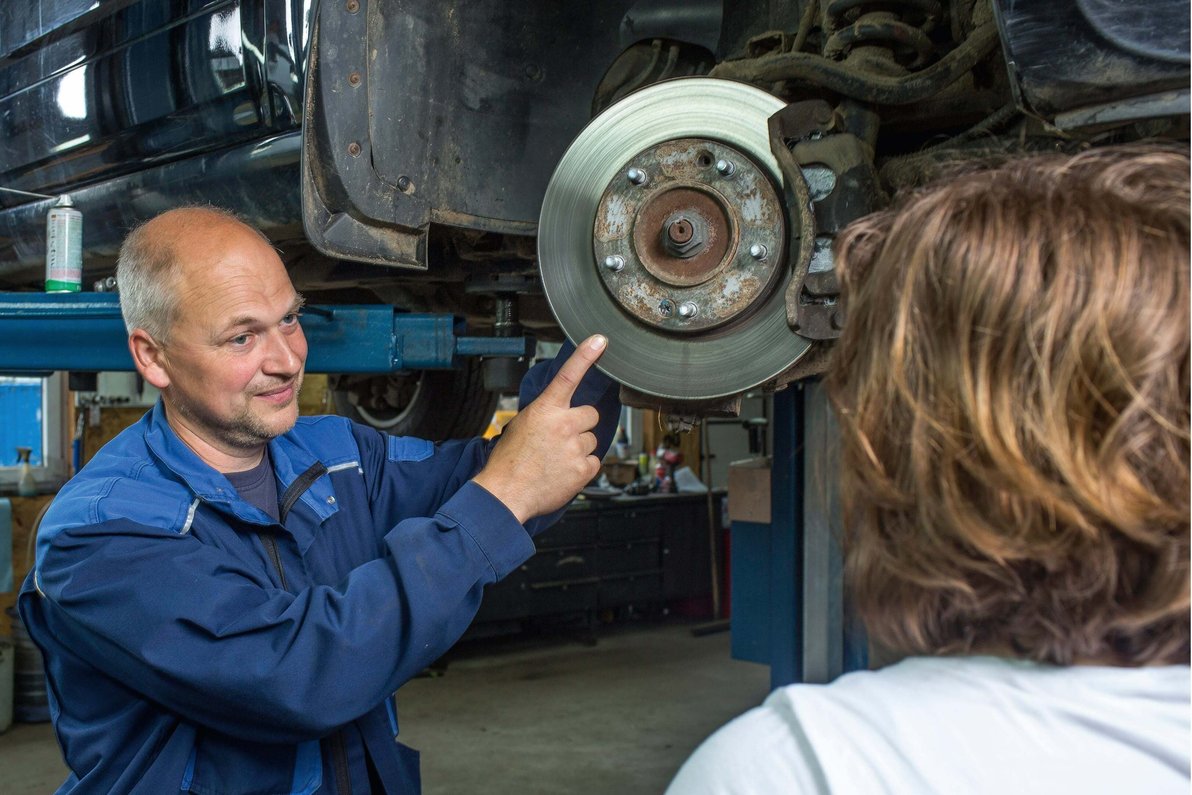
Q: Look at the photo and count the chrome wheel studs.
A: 5